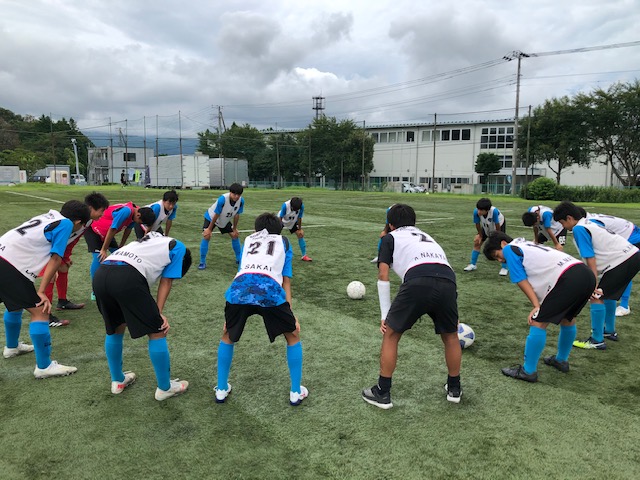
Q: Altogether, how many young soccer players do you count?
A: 15